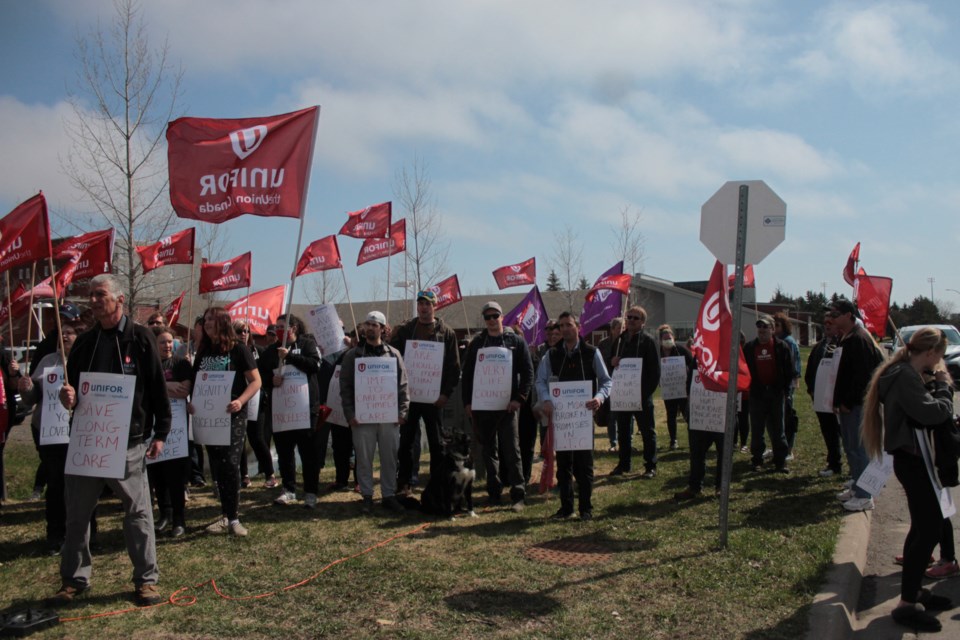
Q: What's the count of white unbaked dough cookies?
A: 0